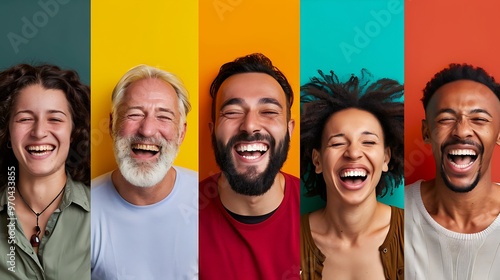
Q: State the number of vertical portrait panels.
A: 5